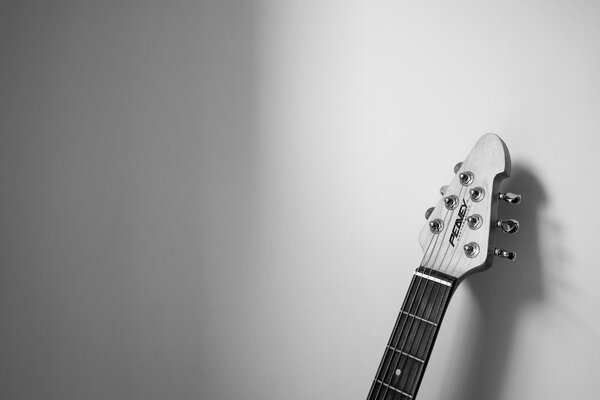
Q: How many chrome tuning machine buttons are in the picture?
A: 6